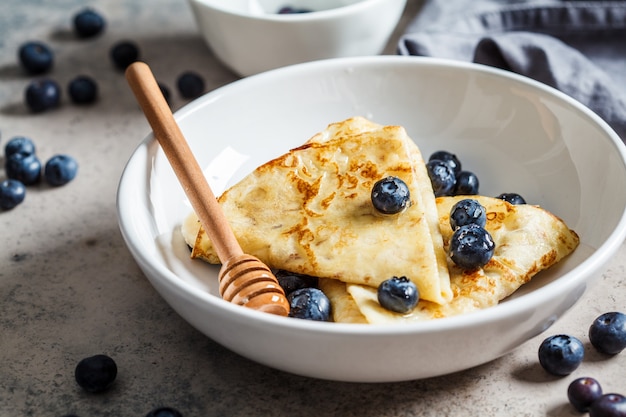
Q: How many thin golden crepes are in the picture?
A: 2